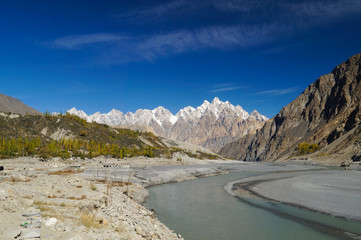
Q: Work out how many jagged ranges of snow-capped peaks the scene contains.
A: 1